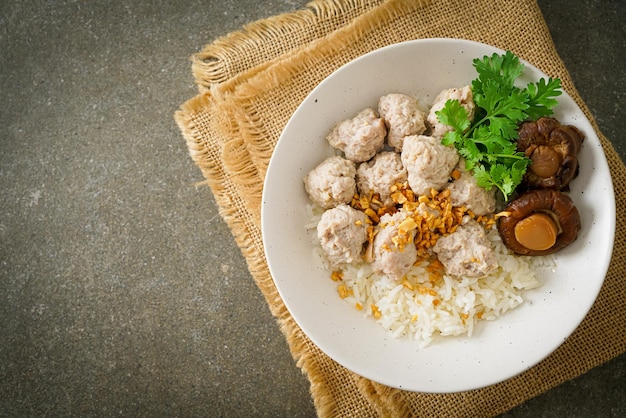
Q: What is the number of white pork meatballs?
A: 10